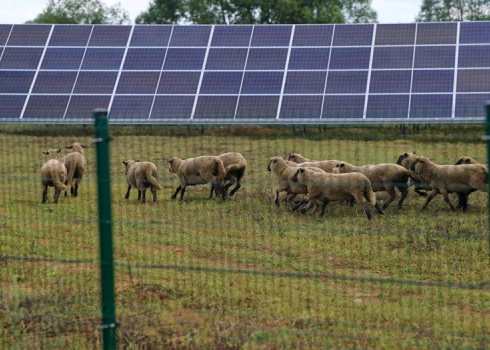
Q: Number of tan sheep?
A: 12